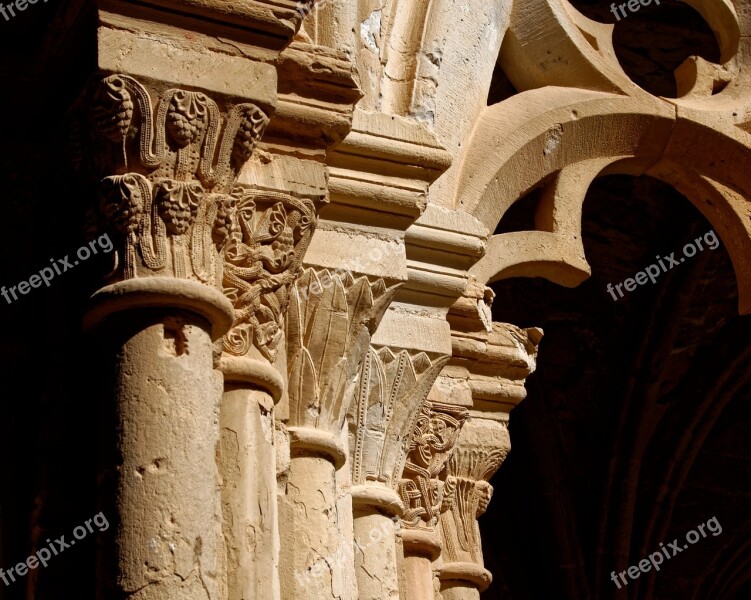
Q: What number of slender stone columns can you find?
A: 6